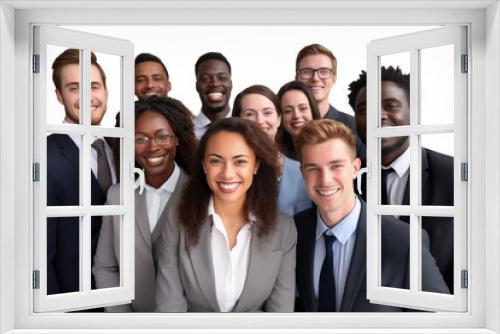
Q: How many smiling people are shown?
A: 10